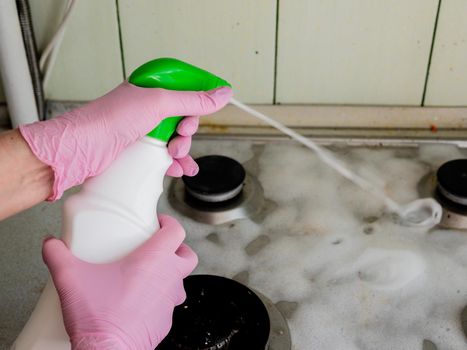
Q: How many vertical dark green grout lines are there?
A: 3